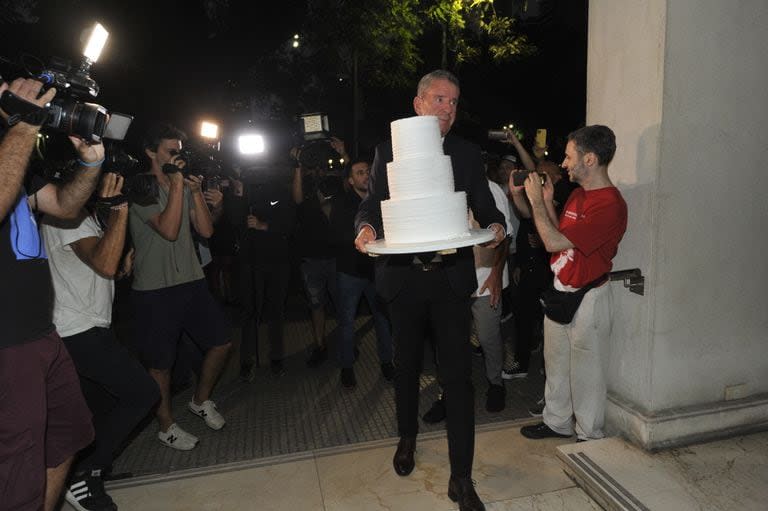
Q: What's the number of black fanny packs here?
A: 1